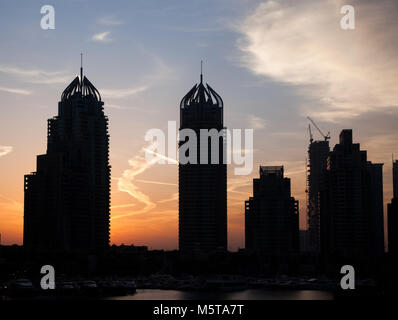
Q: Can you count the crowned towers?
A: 2